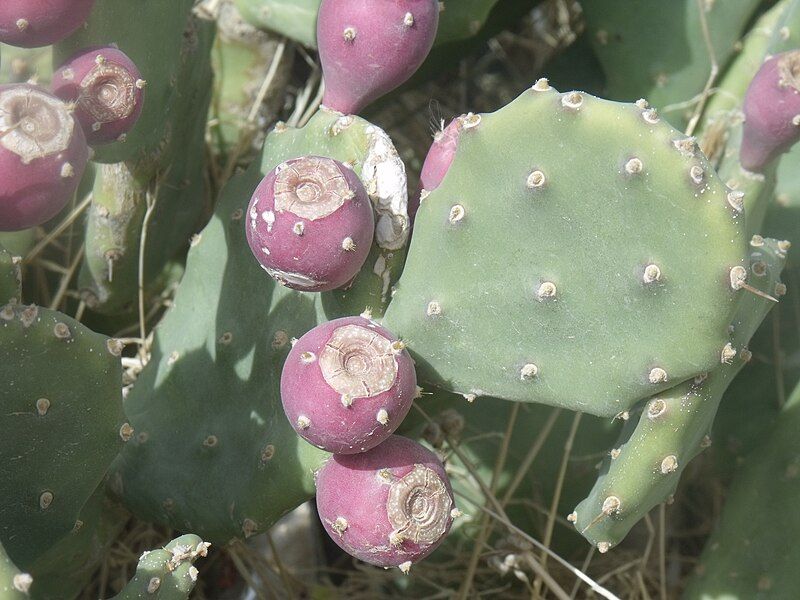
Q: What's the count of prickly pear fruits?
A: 9